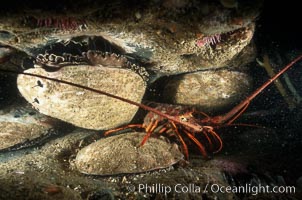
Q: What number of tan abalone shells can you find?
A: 4